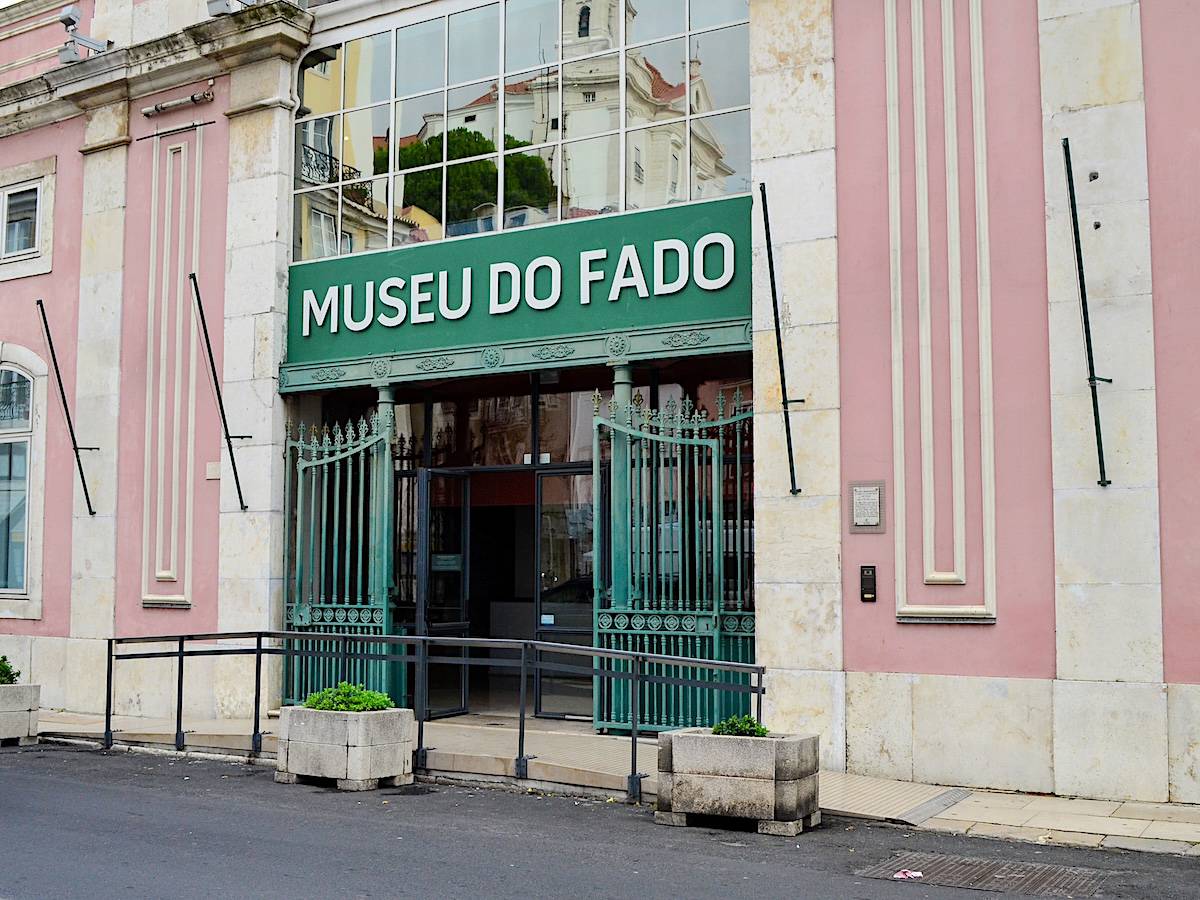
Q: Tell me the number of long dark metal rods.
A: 4